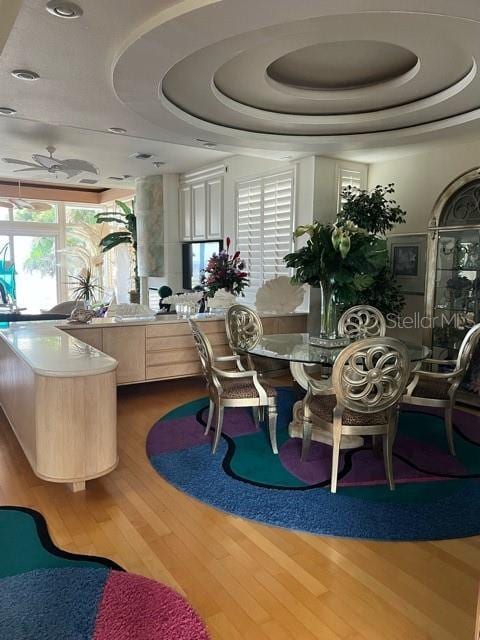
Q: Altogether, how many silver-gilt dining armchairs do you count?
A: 5